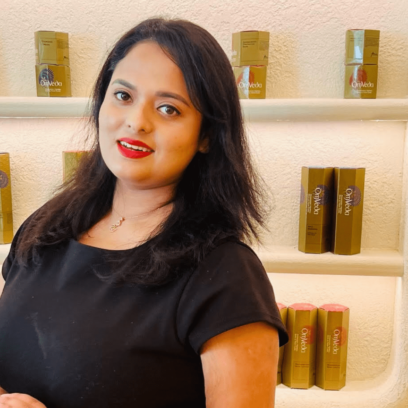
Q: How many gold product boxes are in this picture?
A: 13